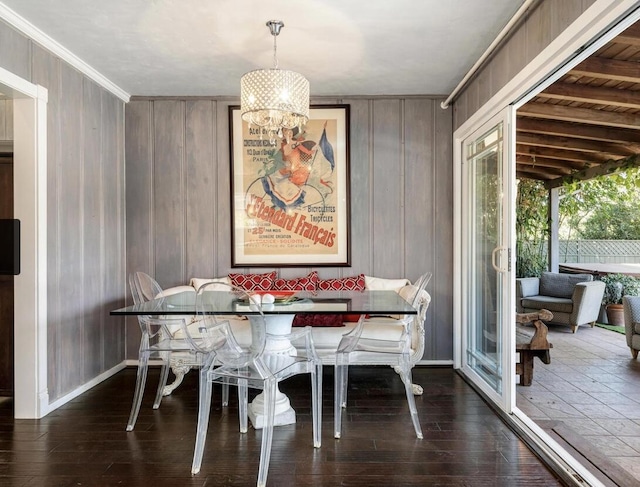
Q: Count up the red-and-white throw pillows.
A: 3